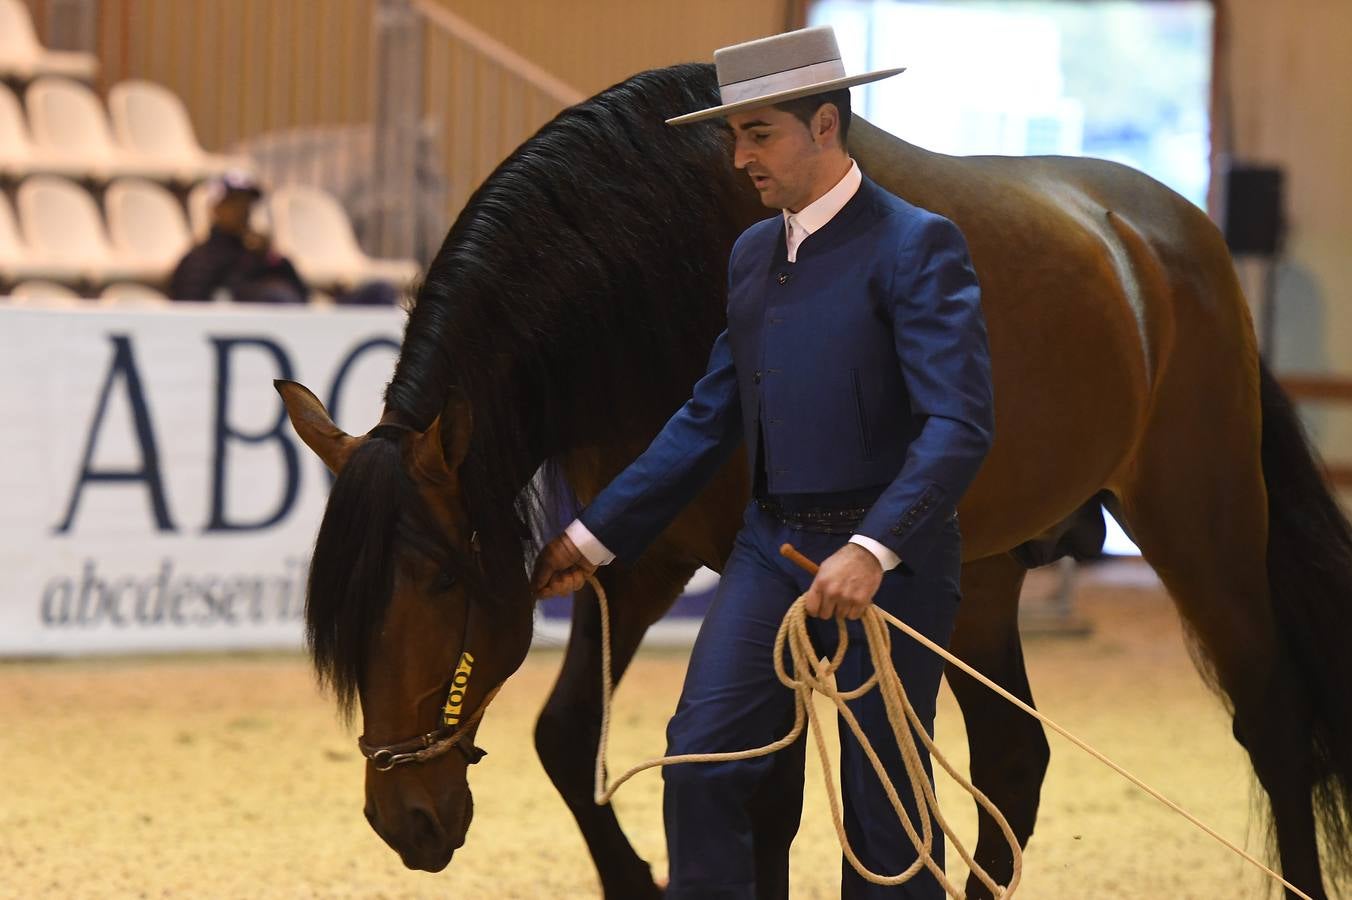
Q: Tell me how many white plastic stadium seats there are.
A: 11